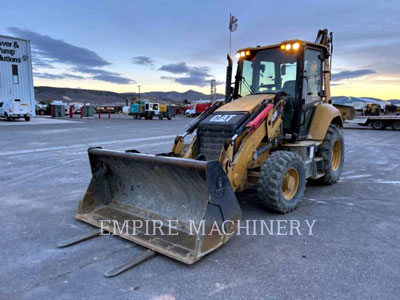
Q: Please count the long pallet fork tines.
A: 2